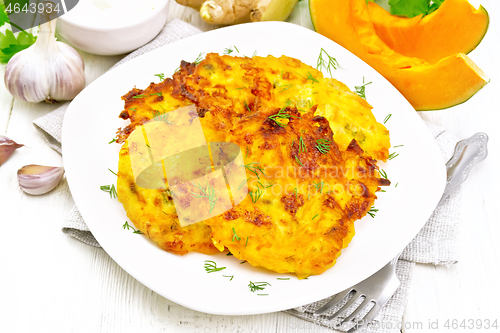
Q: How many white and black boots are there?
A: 0